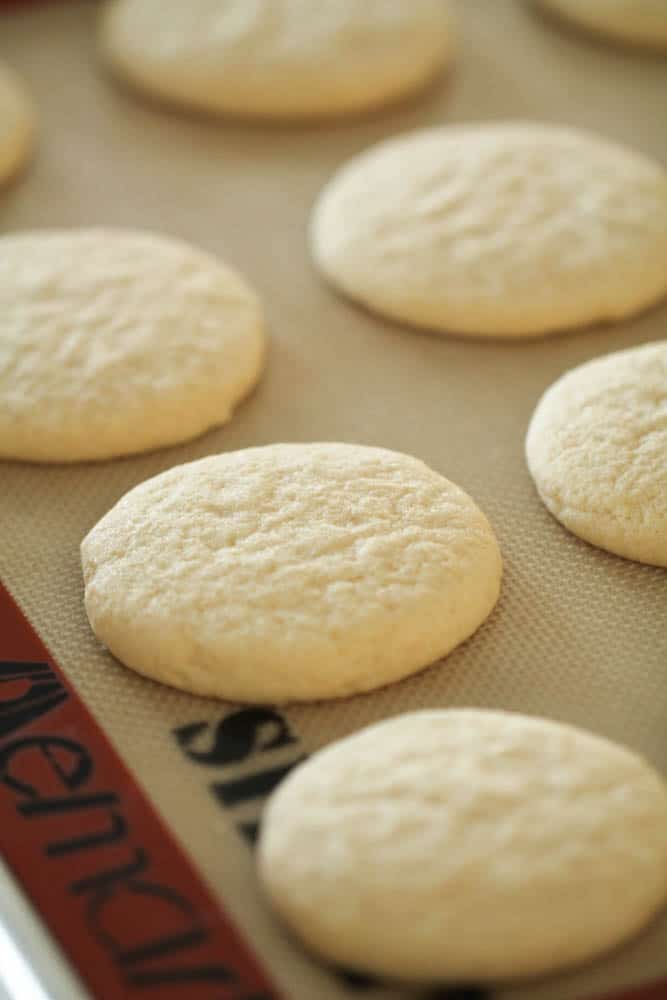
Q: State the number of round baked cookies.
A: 8